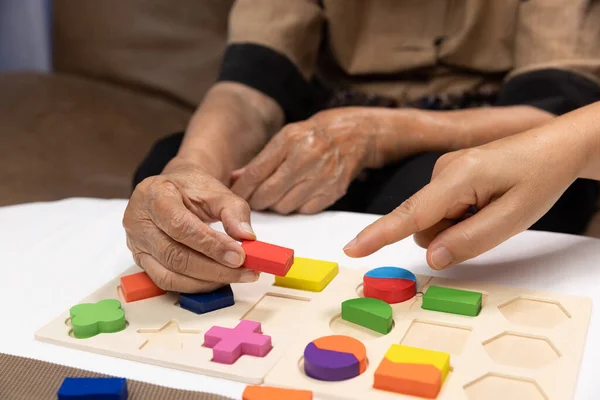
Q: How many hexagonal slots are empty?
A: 3